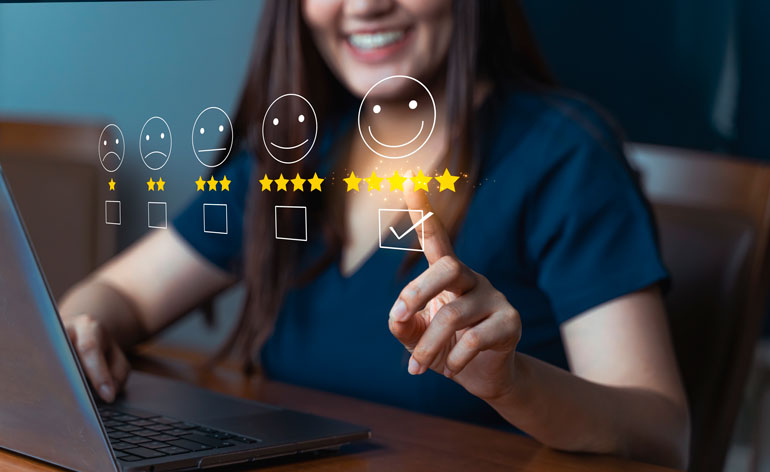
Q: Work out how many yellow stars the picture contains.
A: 15